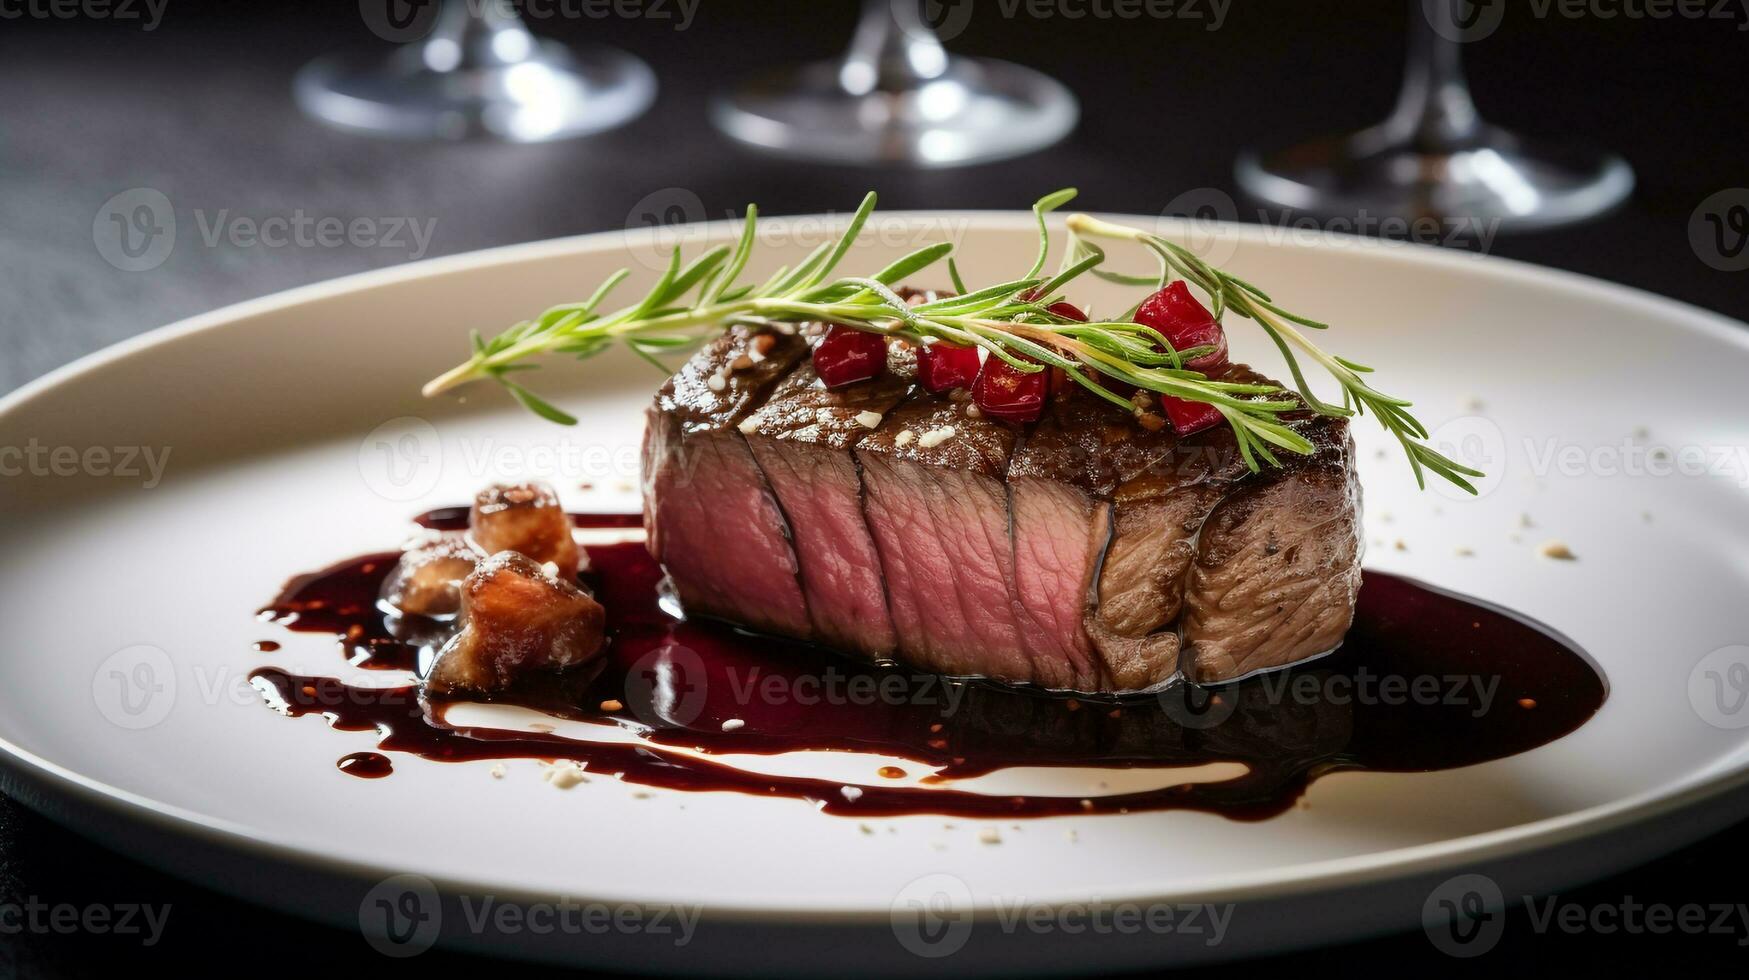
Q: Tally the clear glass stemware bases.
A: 3